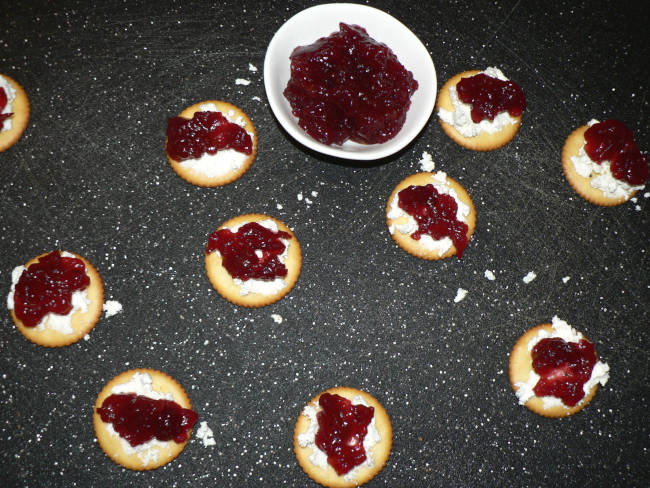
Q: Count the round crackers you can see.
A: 10